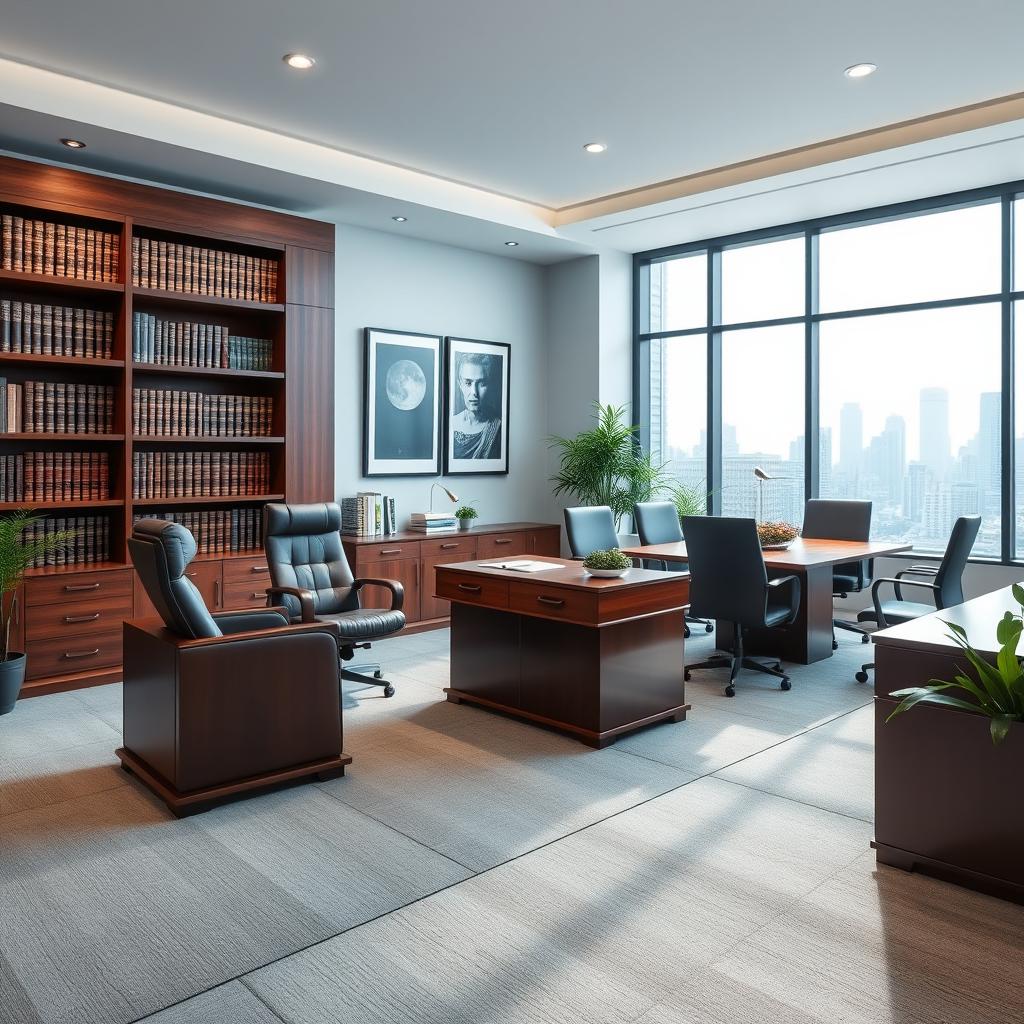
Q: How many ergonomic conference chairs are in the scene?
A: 5